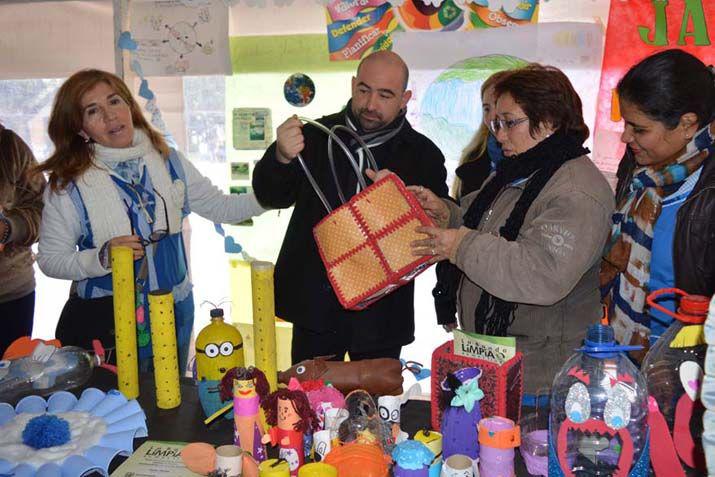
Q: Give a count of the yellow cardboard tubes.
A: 3